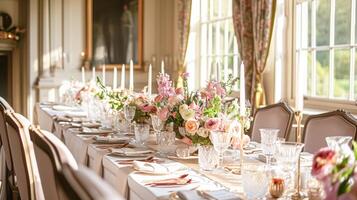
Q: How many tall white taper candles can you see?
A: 11